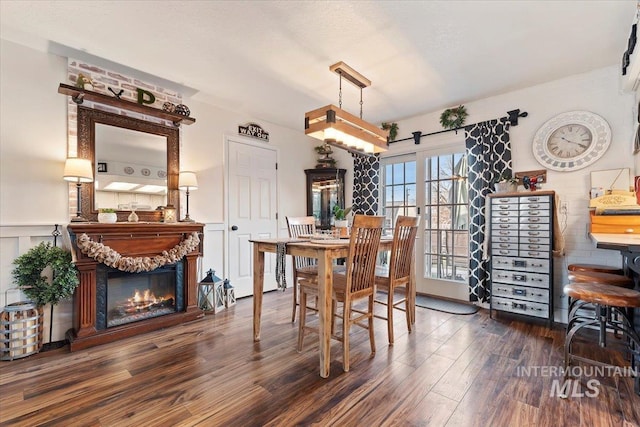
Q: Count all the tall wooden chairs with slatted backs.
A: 3